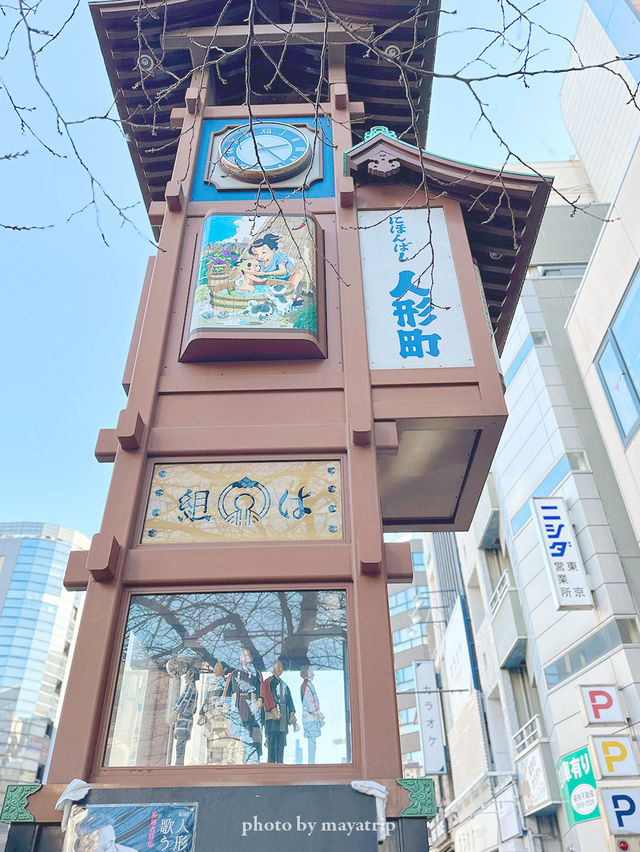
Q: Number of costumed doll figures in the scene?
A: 5